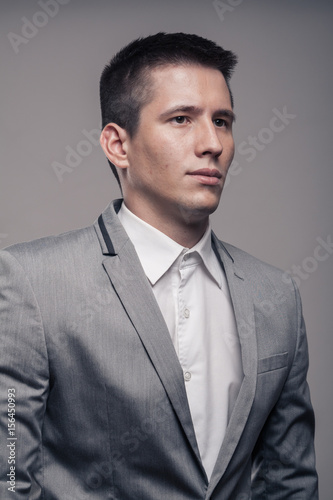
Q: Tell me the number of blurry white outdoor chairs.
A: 0